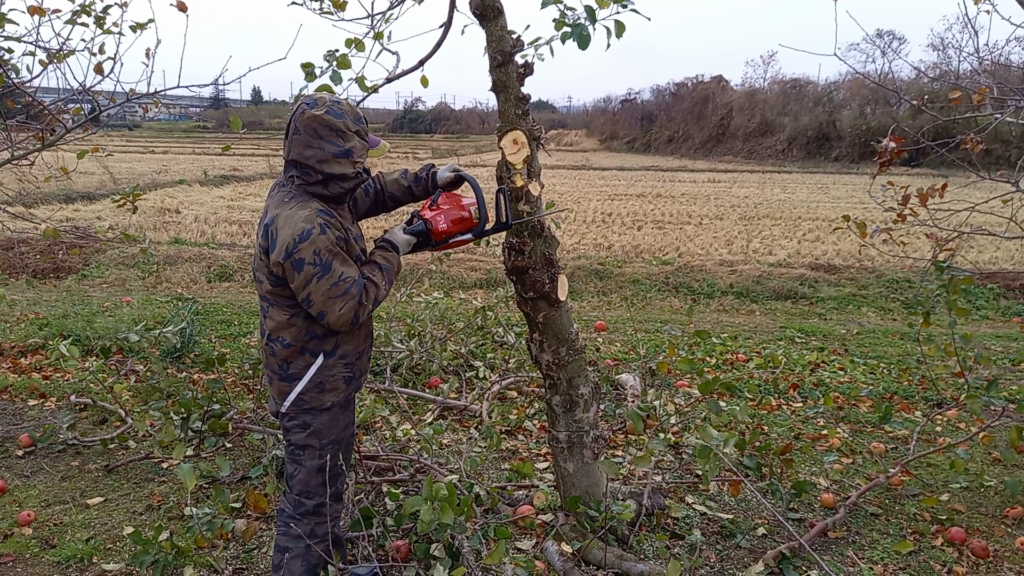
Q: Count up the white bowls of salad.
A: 0